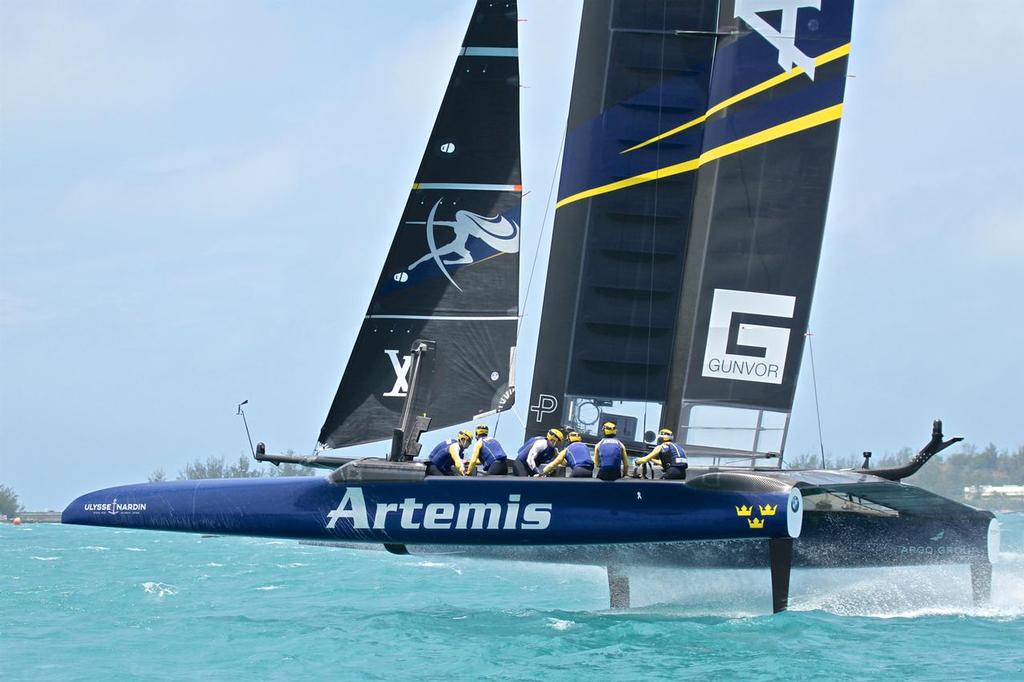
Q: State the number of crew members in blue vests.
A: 6